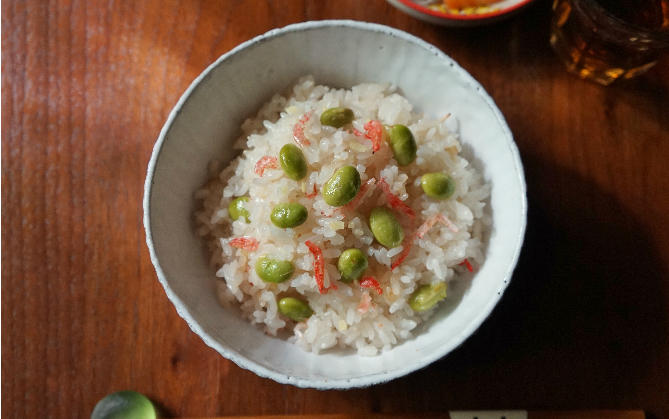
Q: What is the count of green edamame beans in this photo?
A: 12